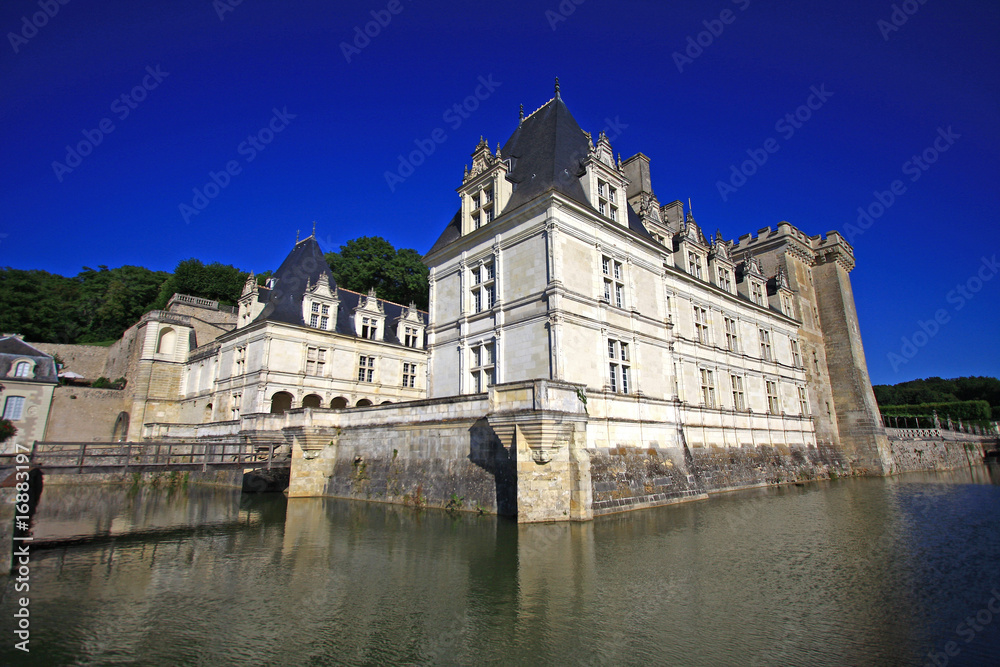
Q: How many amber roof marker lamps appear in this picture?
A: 0